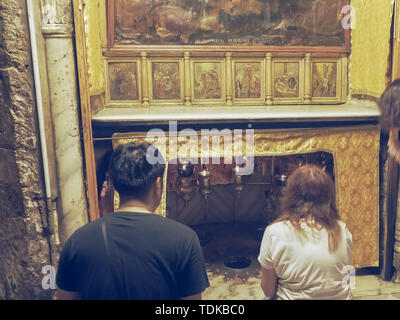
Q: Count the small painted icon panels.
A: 6